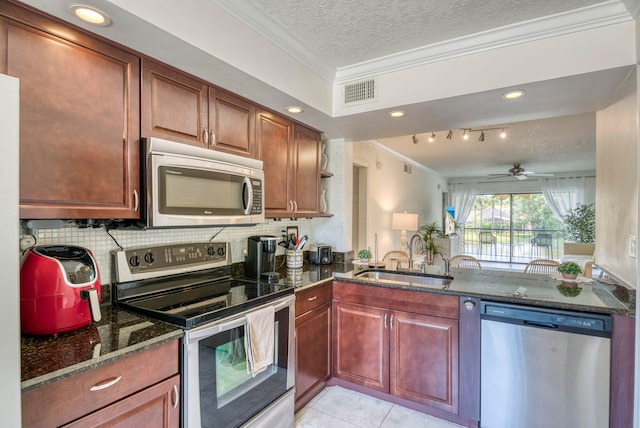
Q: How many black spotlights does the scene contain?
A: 6